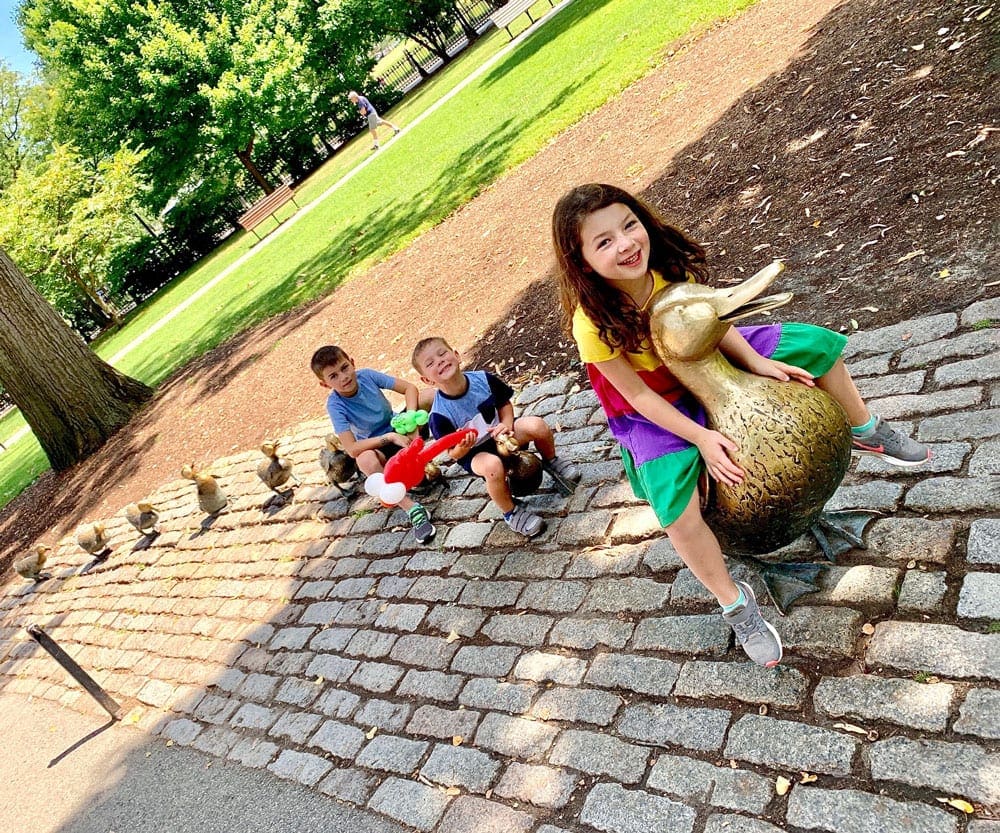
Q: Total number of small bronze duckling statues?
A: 8